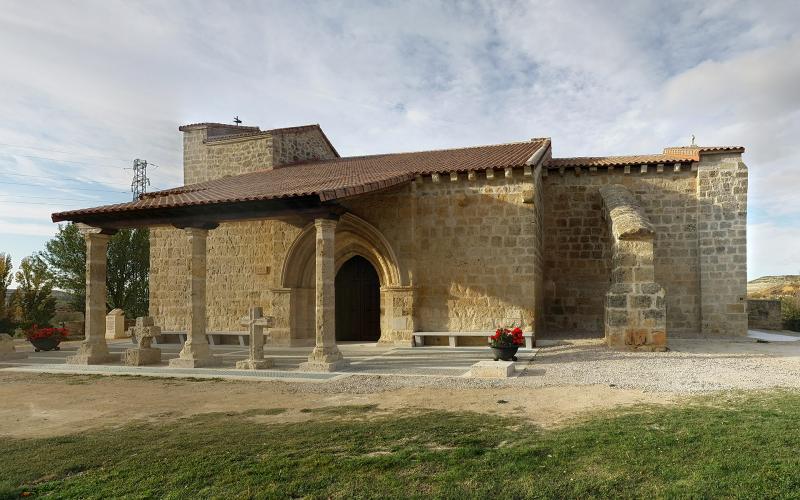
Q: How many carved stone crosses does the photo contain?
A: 2